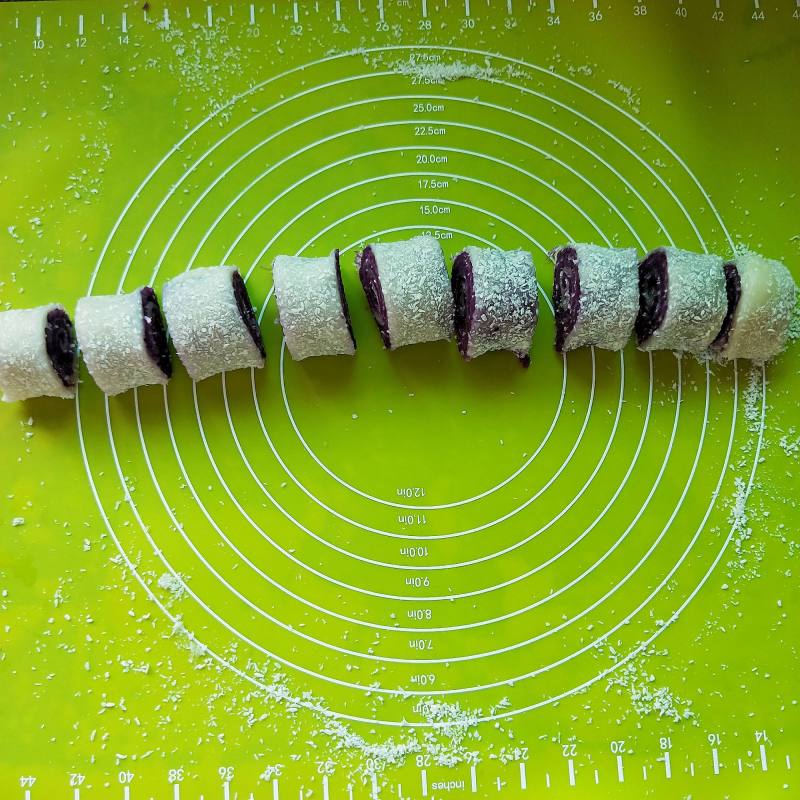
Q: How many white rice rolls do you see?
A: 9